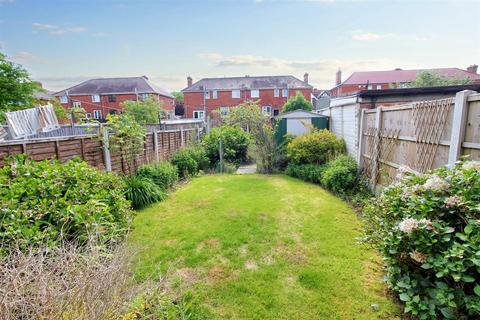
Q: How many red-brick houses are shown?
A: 3